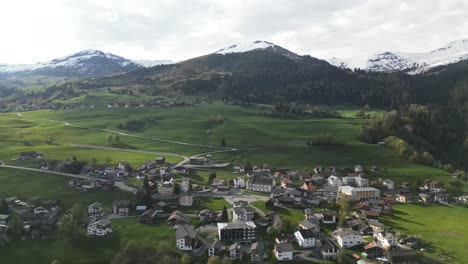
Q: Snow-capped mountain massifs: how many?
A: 3